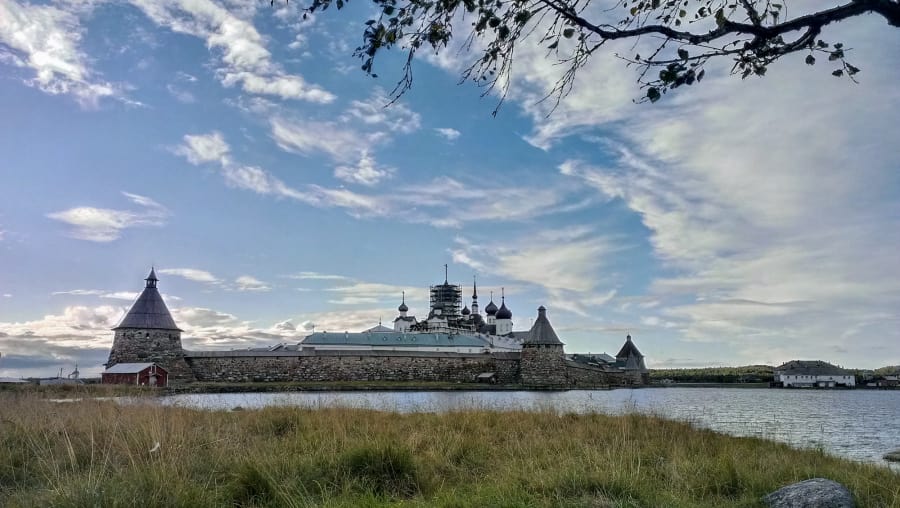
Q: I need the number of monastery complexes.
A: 1